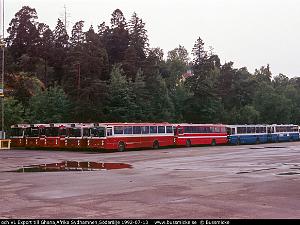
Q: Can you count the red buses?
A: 6